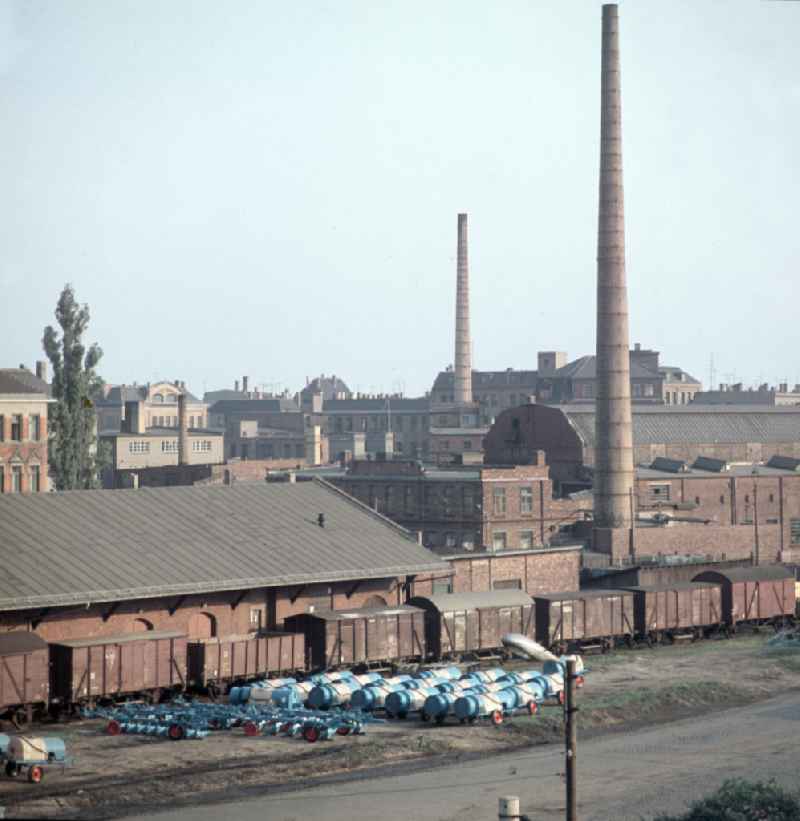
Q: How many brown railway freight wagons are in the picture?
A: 8